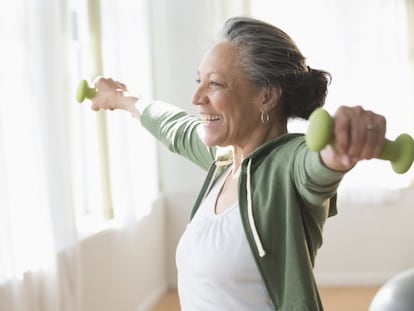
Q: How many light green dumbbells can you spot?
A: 2